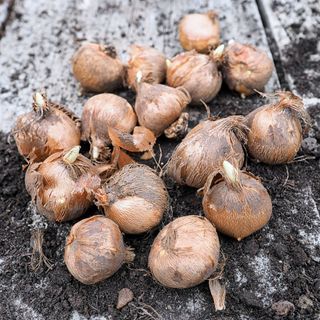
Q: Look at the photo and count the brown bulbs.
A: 15